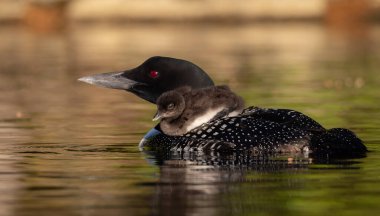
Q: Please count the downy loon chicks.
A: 1